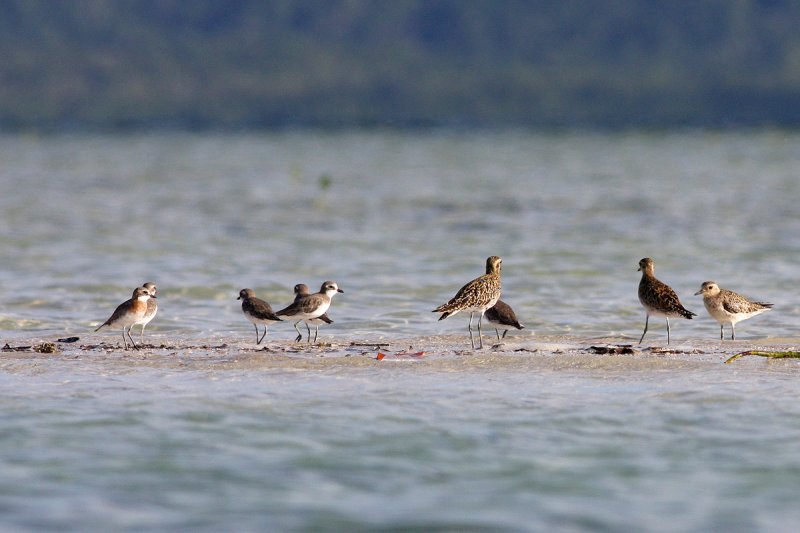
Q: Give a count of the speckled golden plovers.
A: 3